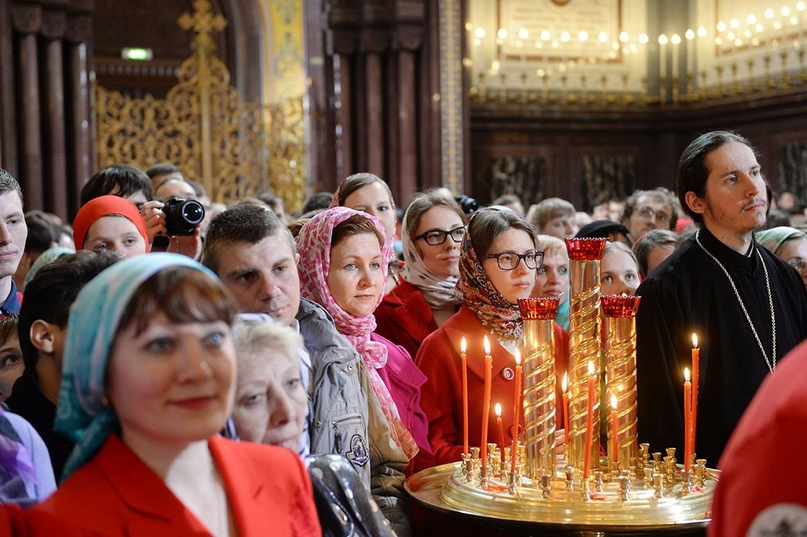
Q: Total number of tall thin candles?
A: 9